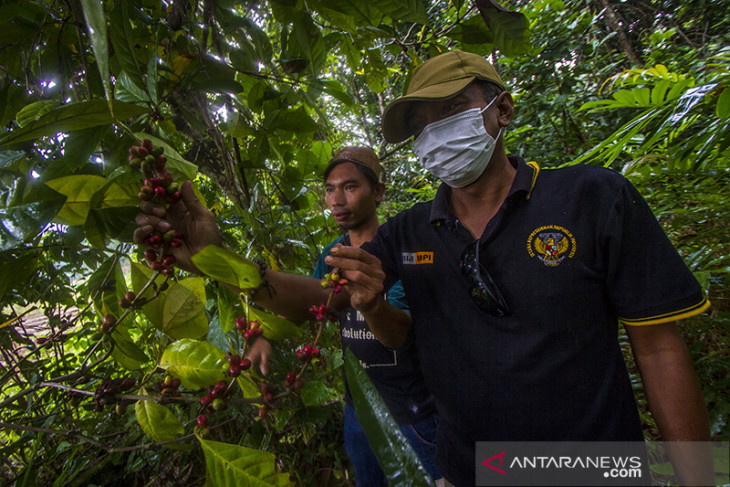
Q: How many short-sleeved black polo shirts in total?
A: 1